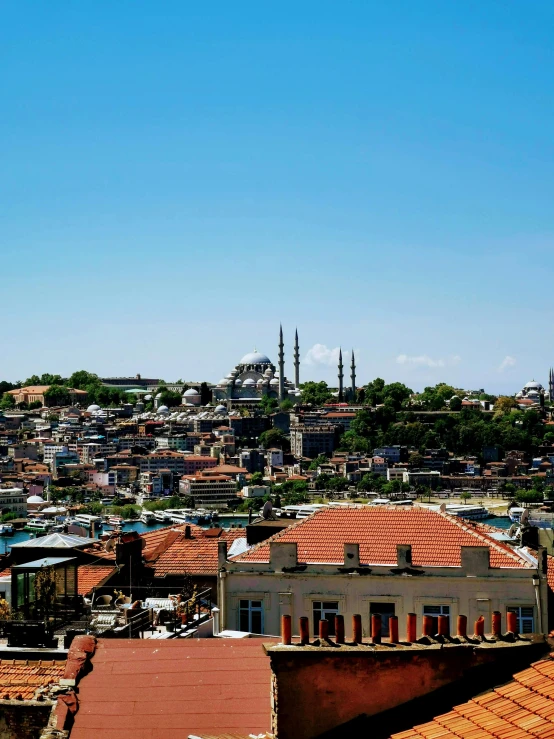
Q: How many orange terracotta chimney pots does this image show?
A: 14